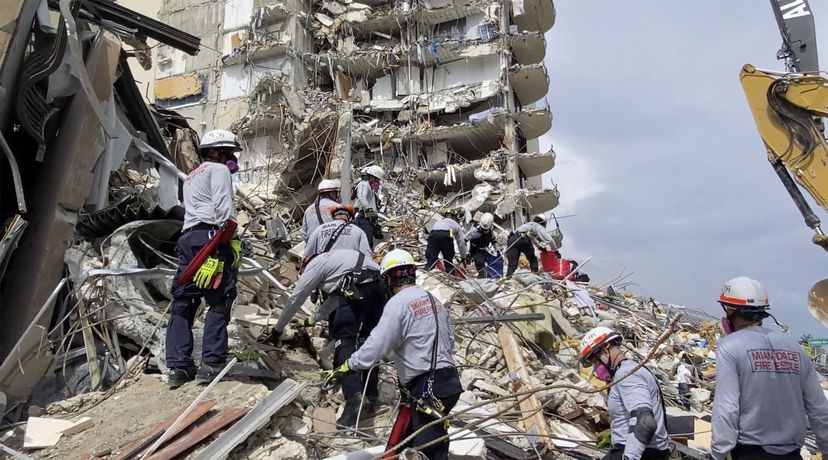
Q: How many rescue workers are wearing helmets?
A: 10